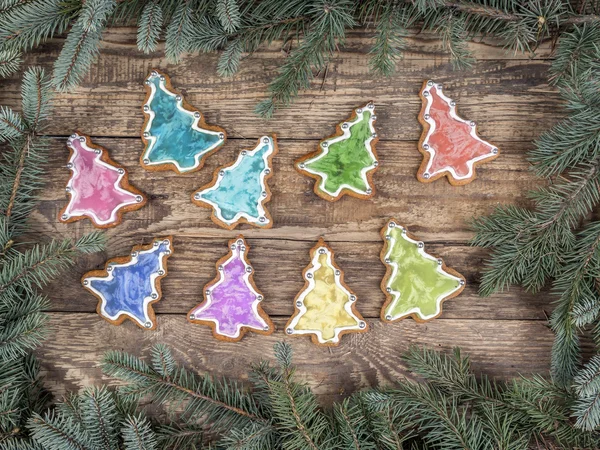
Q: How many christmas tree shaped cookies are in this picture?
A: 9